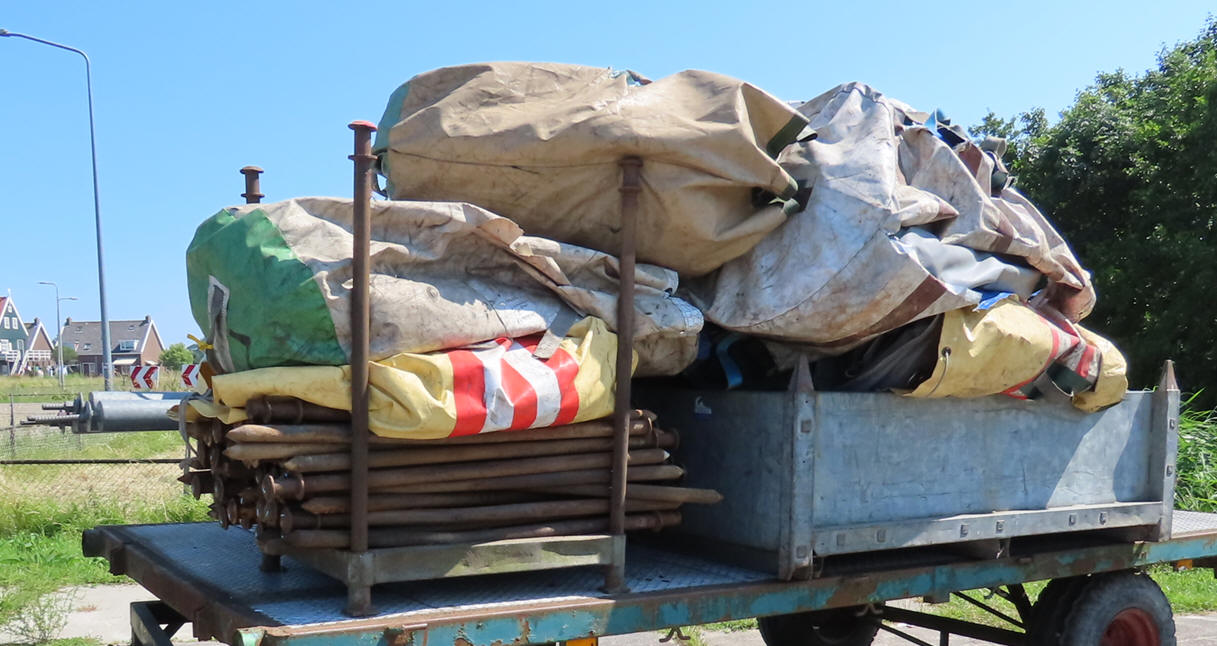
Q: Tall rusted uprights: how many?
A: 3